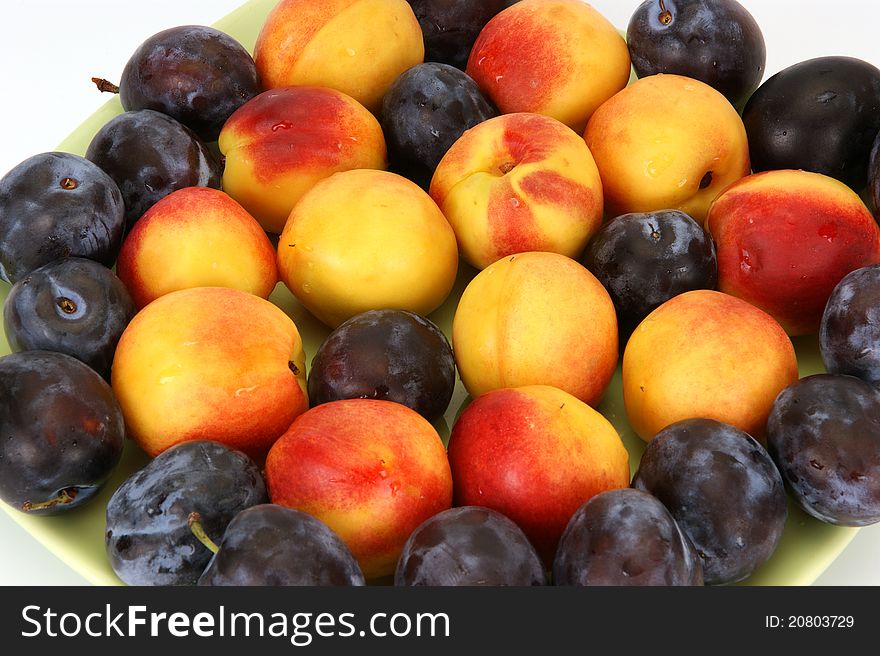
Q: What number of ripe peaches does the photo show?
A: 13